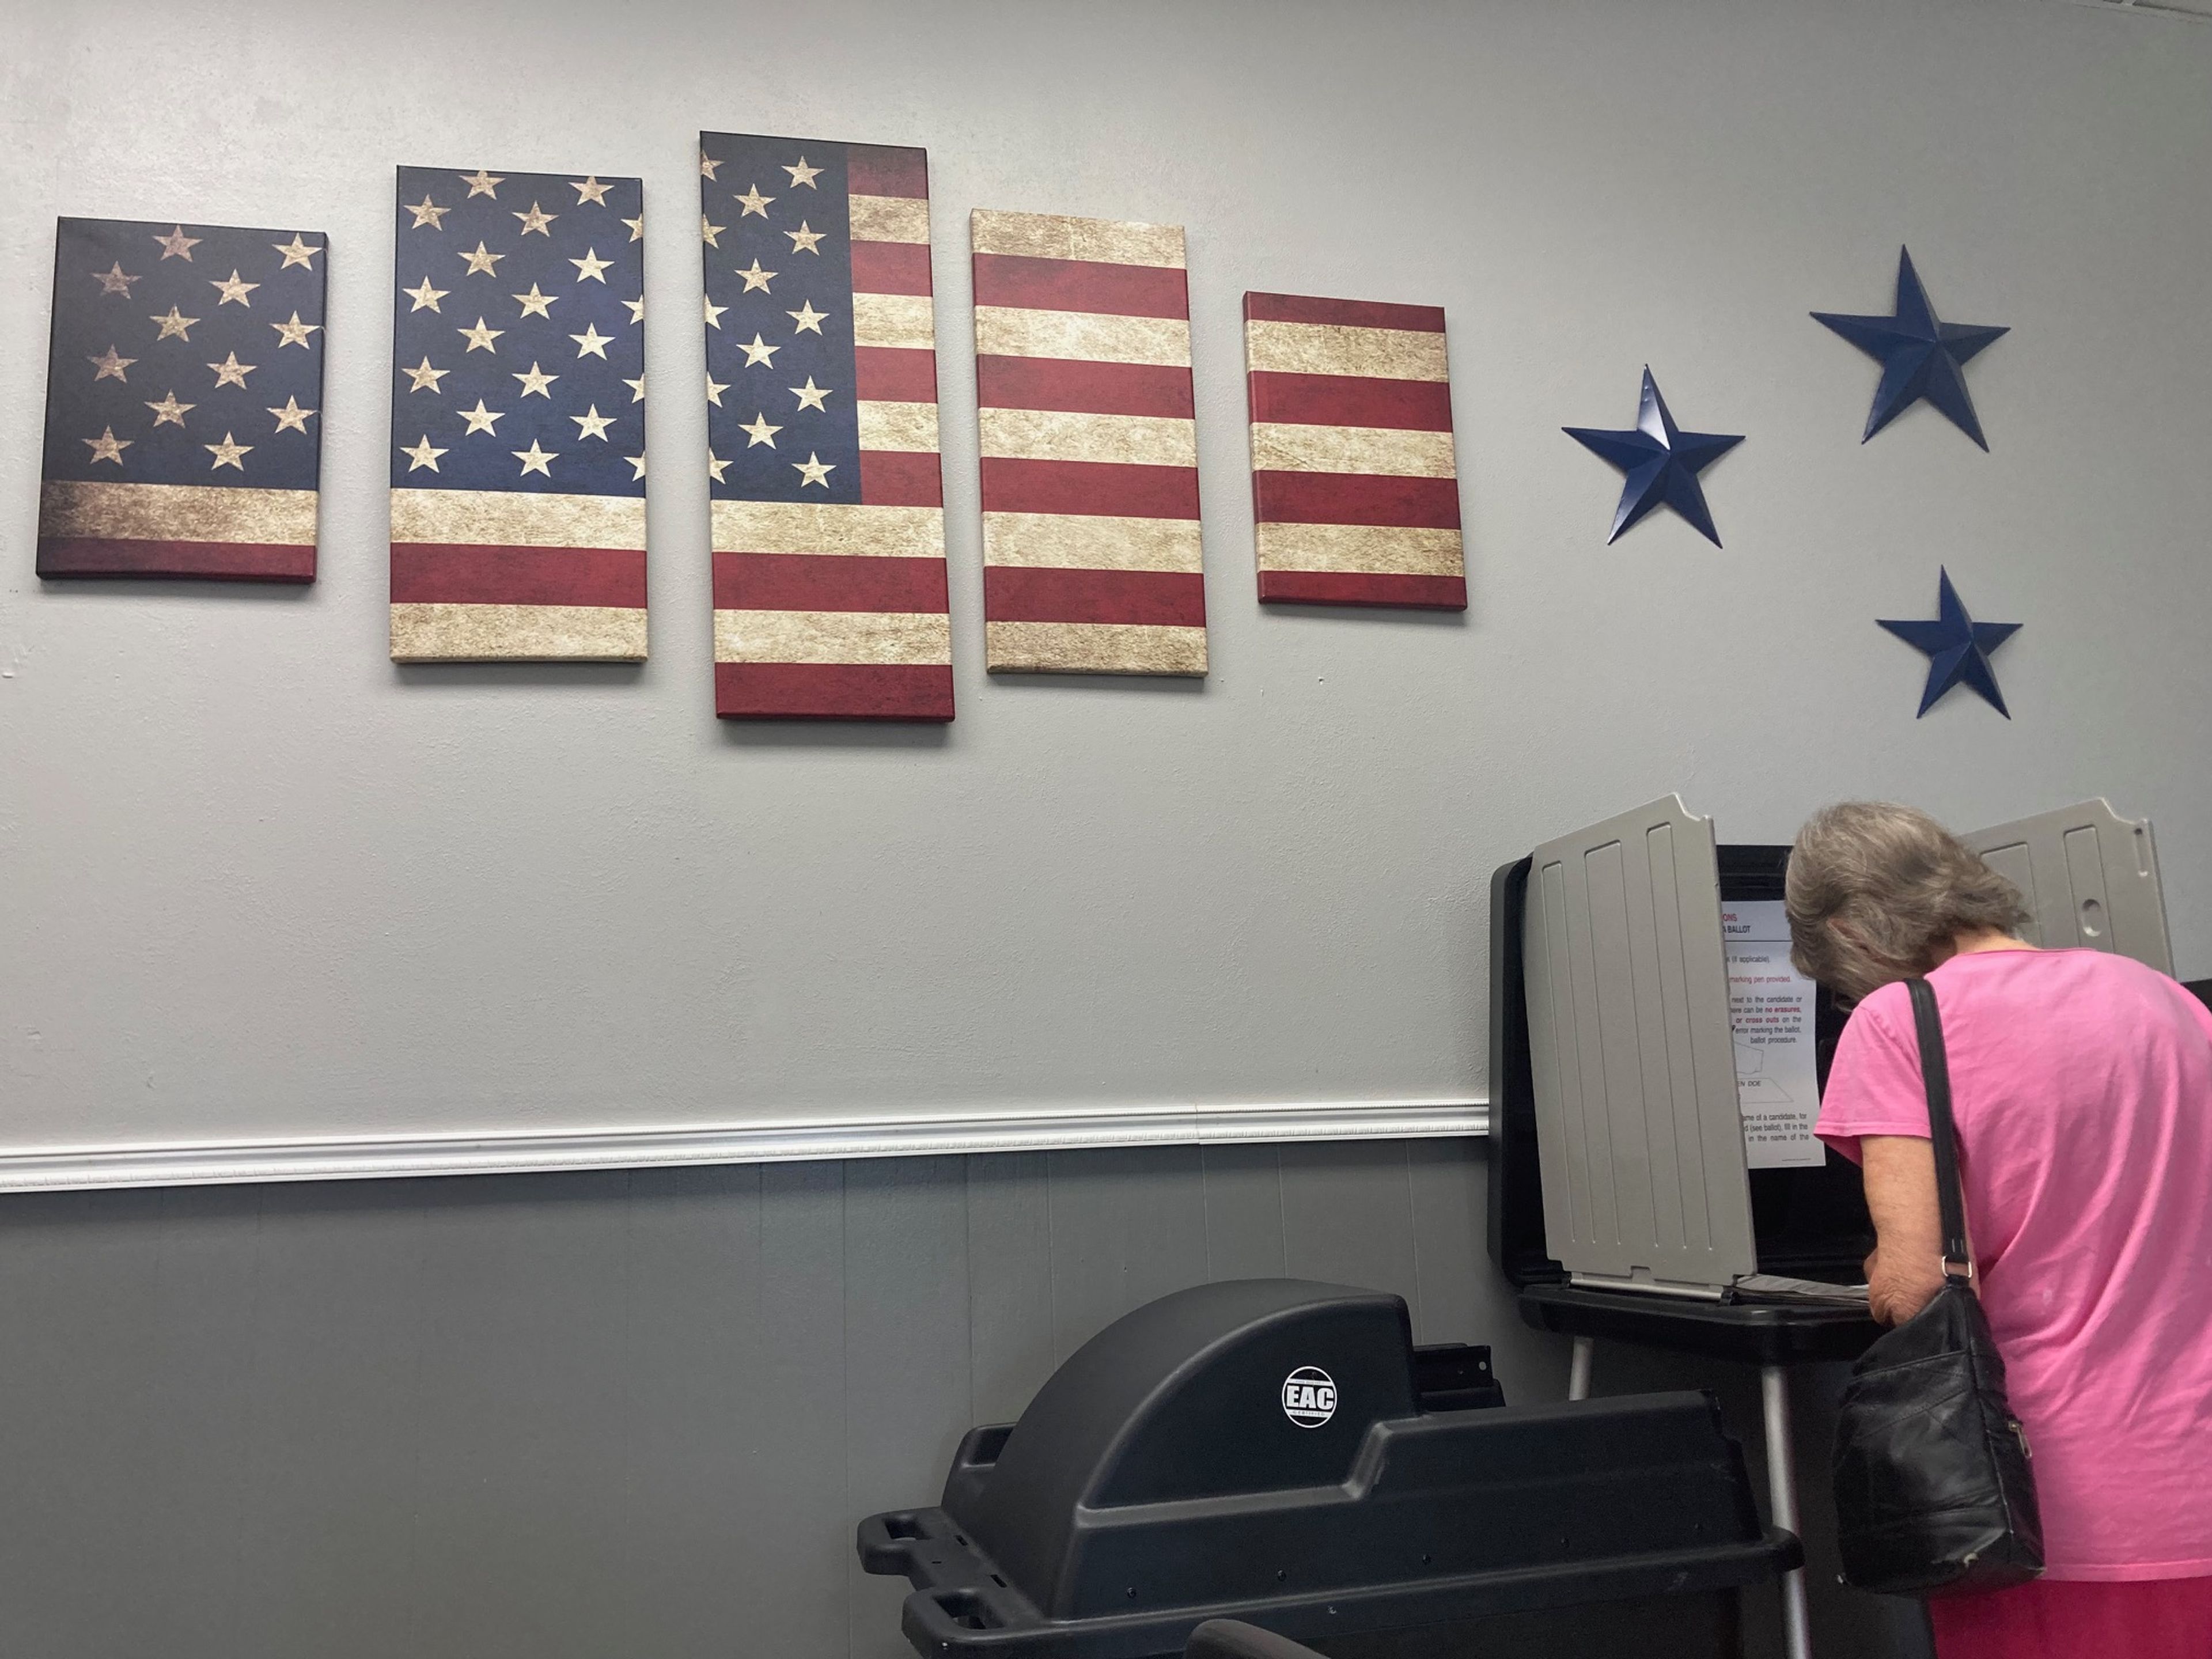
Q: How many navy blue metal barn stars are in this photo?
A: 3